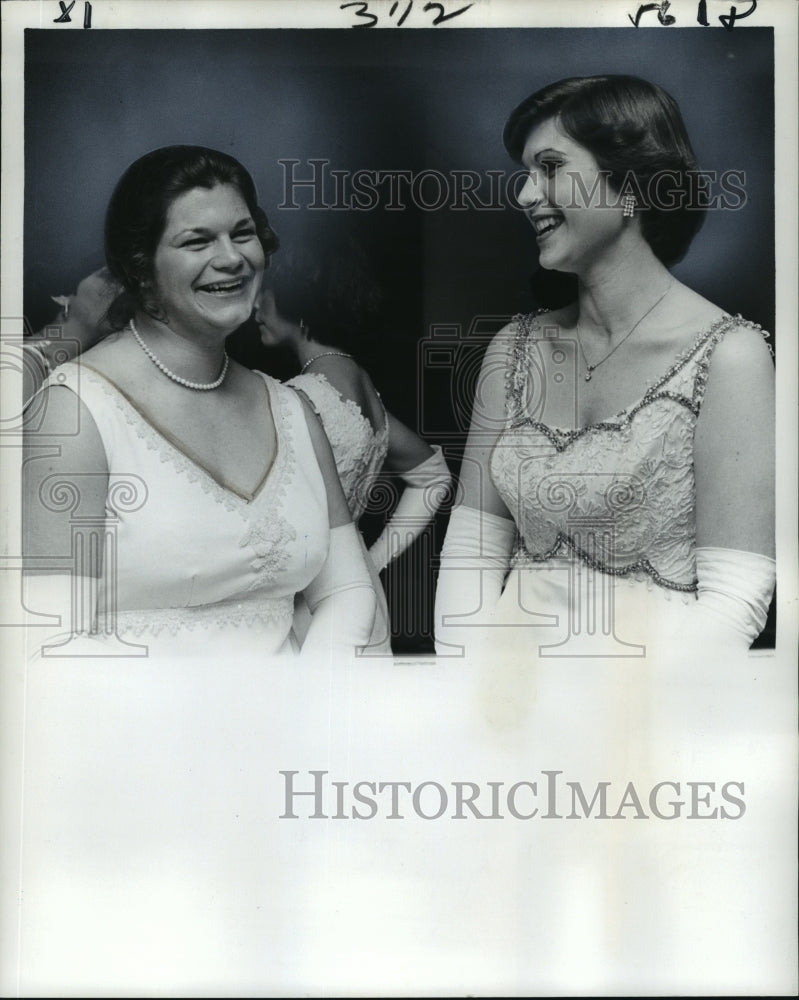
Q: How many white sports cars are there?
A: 0